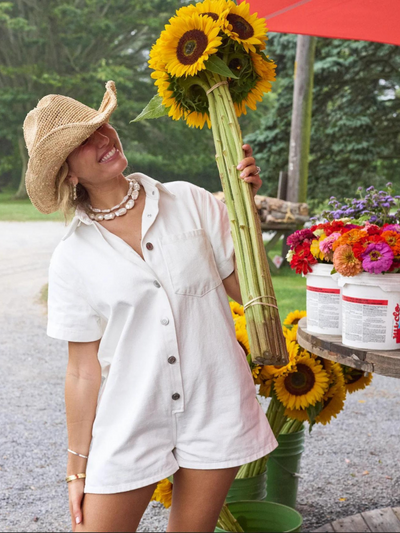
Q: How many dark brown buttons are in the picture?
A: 3